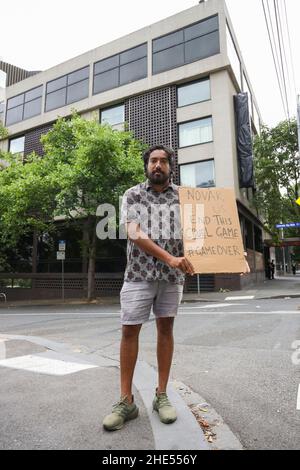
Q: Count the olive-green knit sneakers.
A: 2